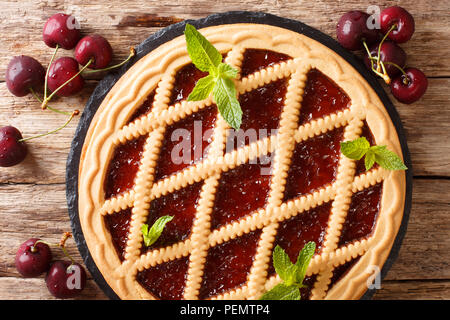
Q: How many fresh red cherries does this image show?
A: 11